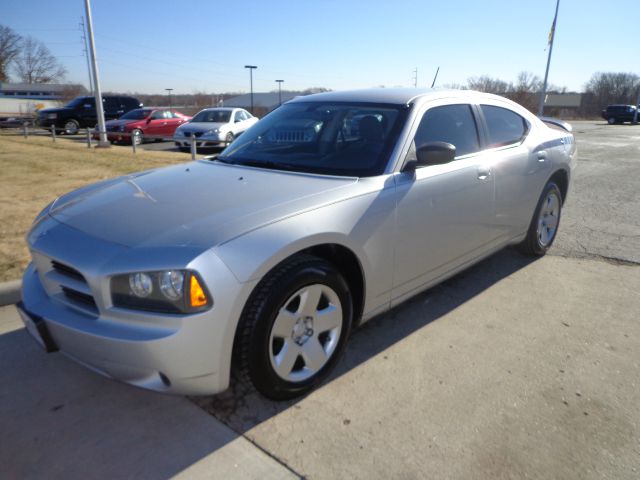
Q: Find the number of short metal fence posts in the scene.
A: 5